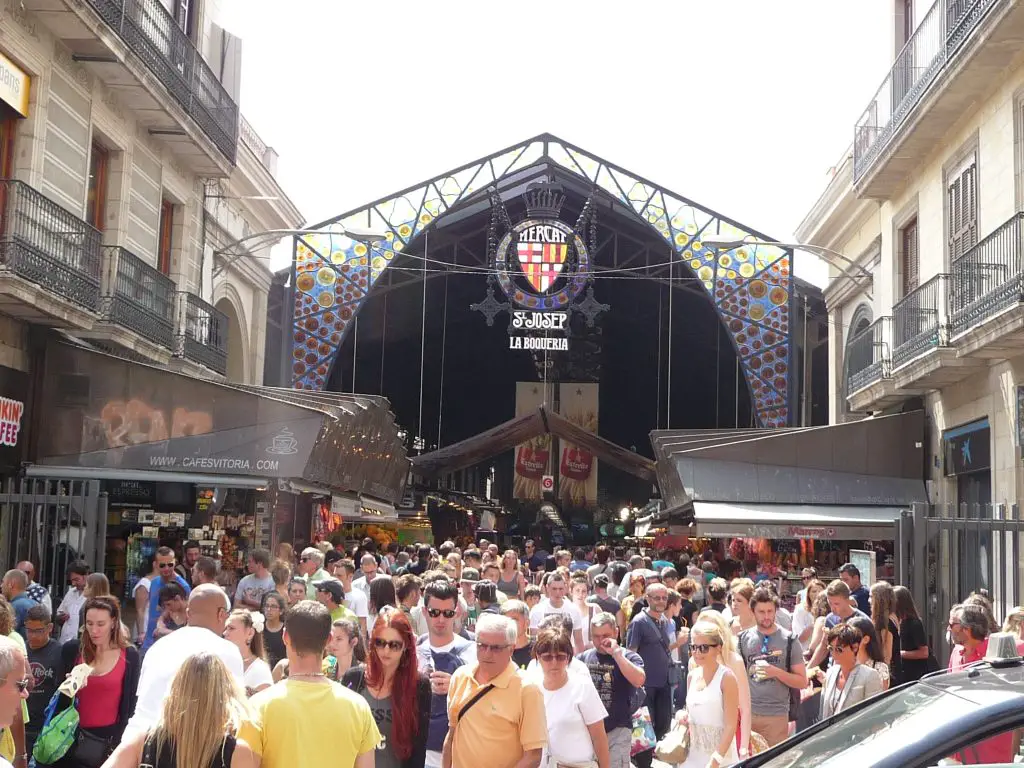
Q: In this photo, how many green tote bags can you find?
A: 1